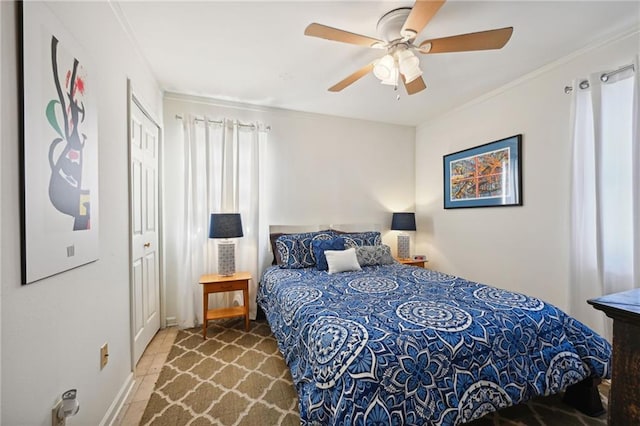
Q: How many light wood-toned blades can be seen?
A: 5